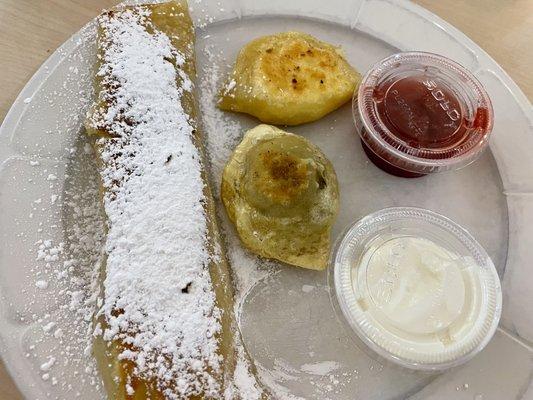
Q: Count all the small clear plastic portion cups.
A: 2